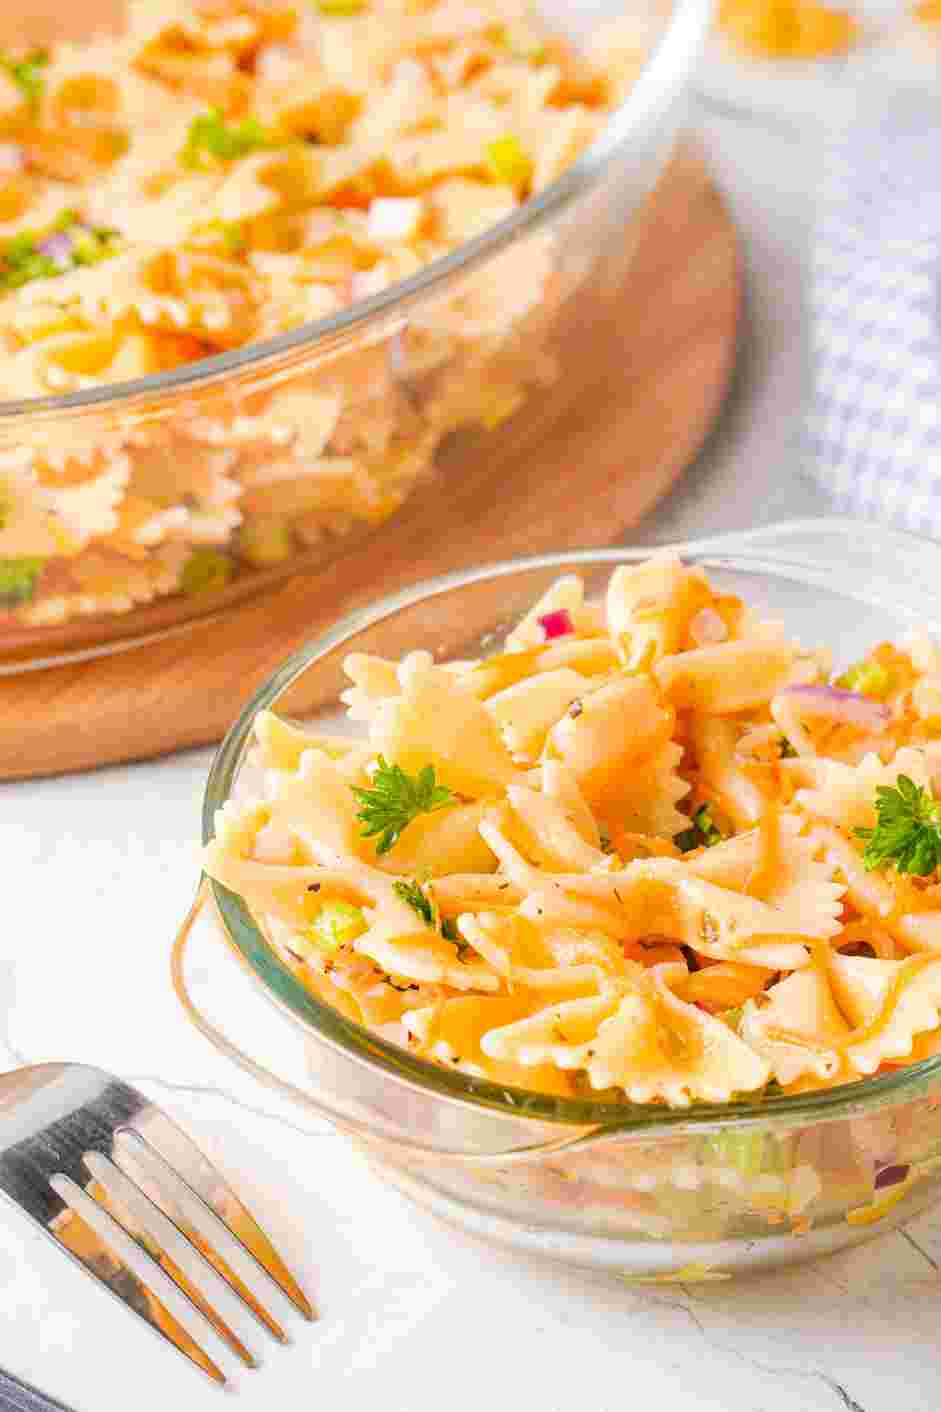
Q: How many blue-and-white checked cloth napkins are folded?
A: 1